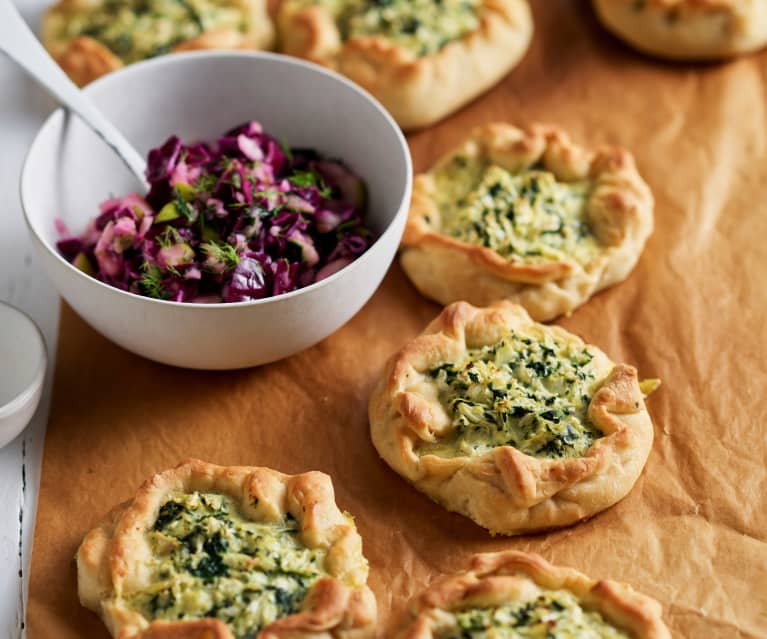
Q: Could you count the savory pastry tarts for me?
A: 7